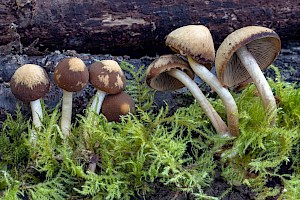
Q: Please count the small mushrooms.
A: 4